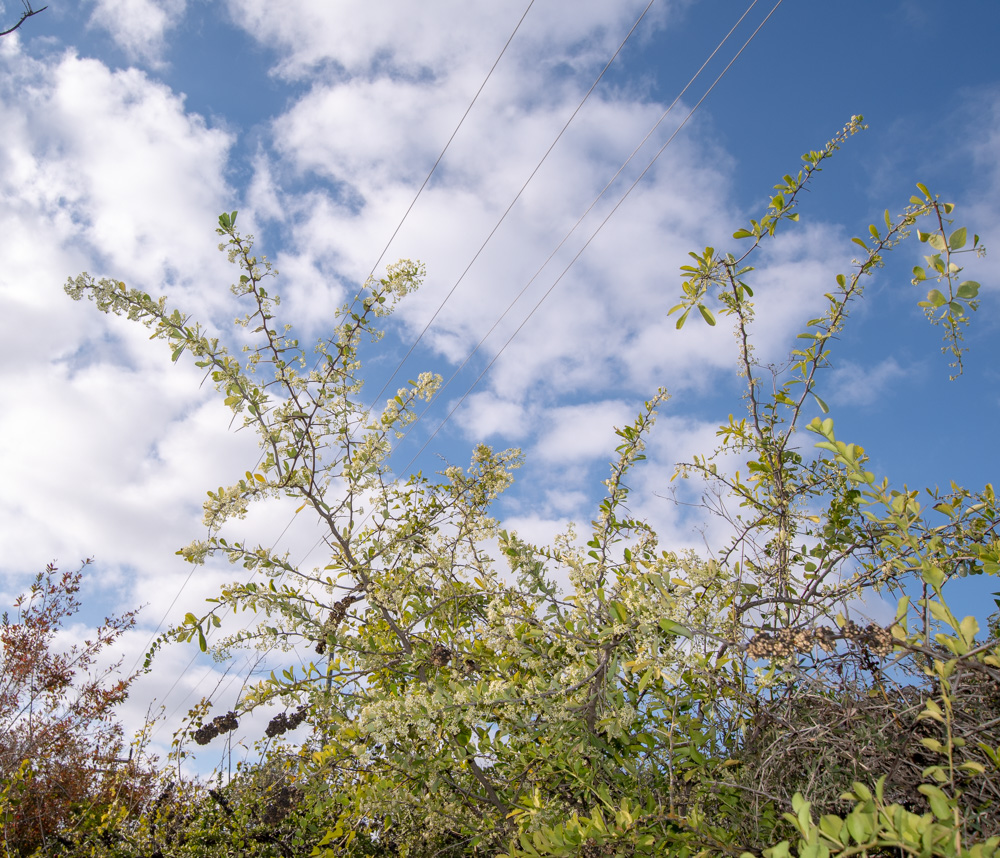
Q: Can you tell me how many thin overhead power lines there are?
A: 4